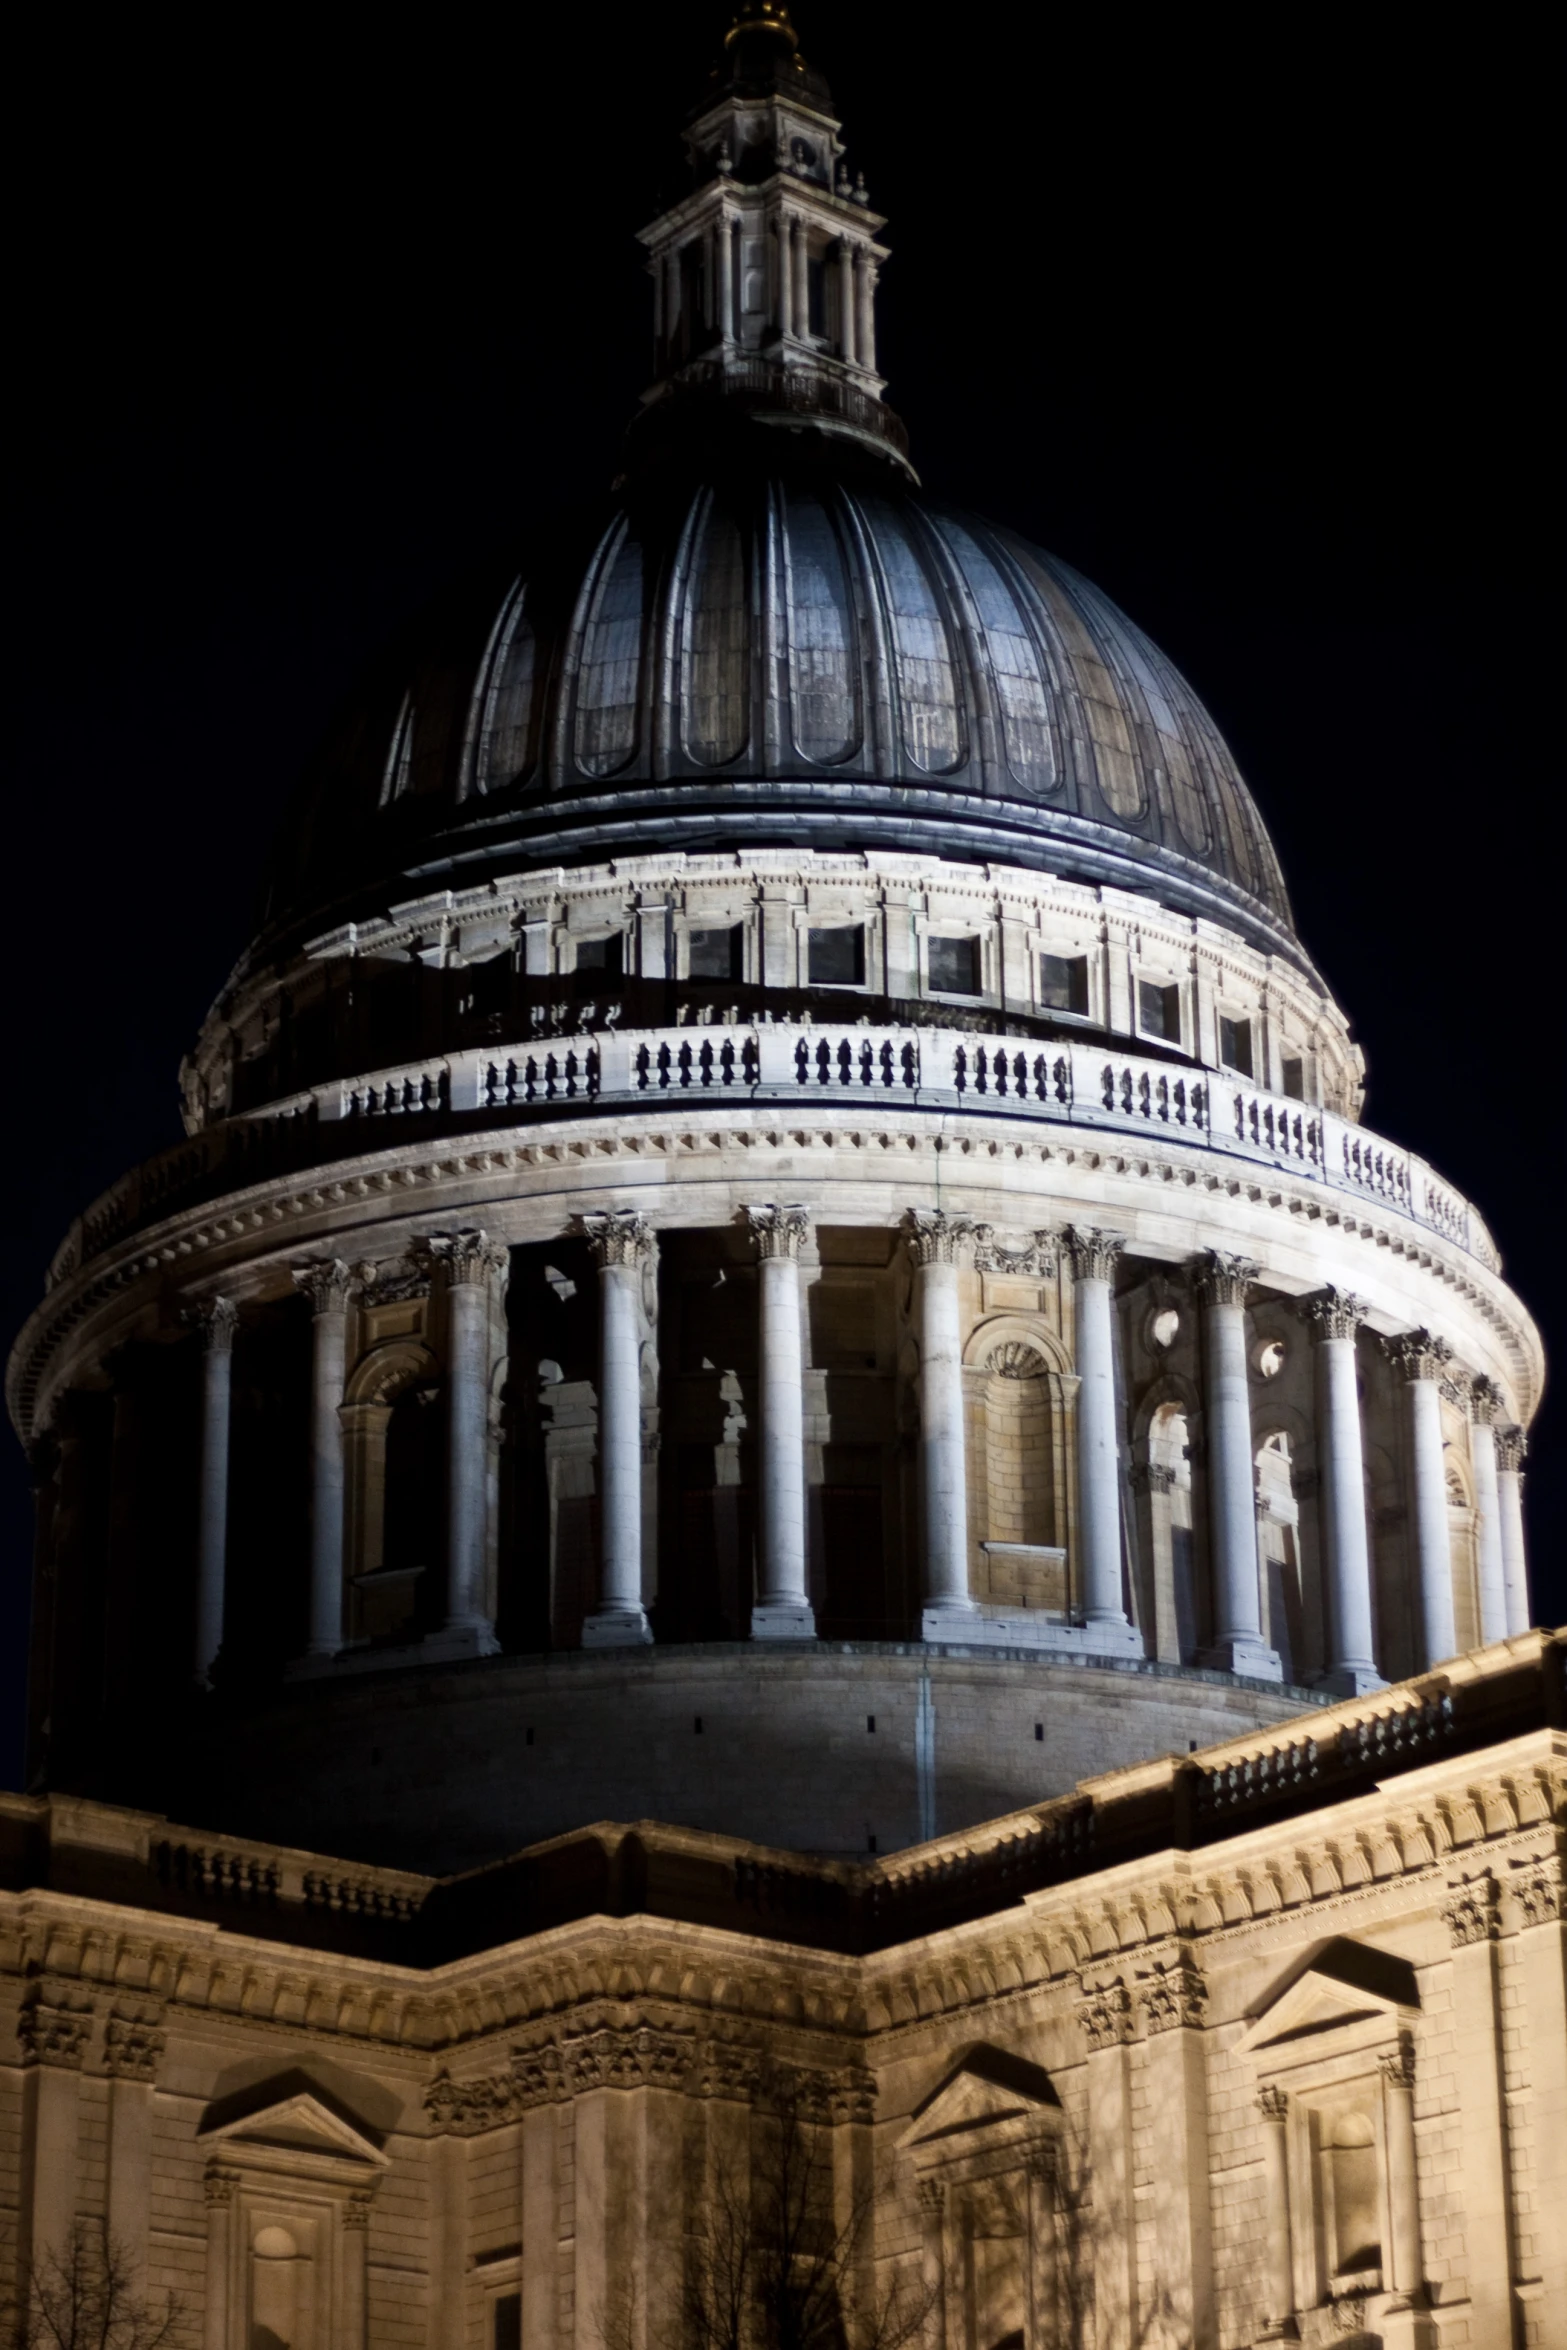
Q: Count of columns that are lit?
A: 12